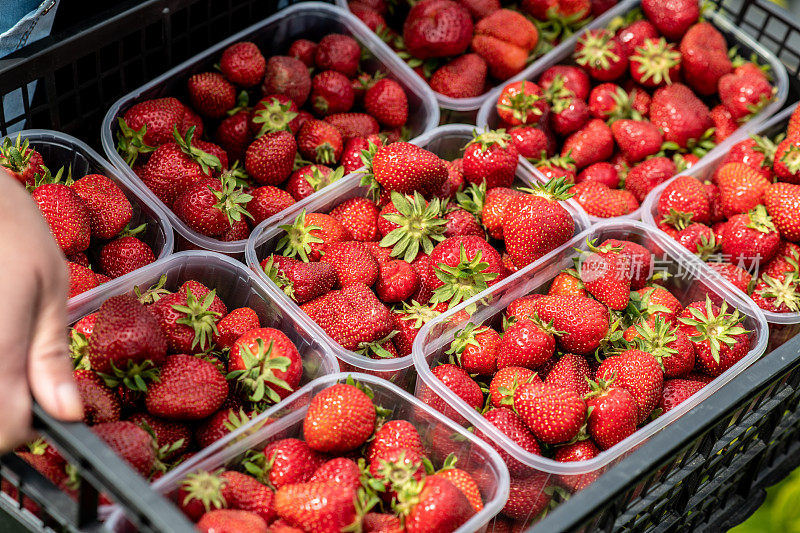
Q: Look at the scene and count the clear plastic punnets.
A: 9